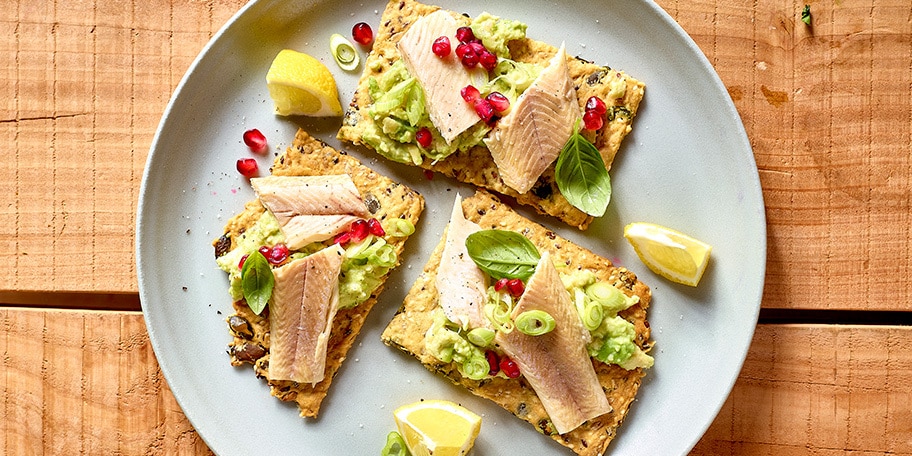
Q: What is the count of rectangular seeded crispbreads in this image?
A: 3